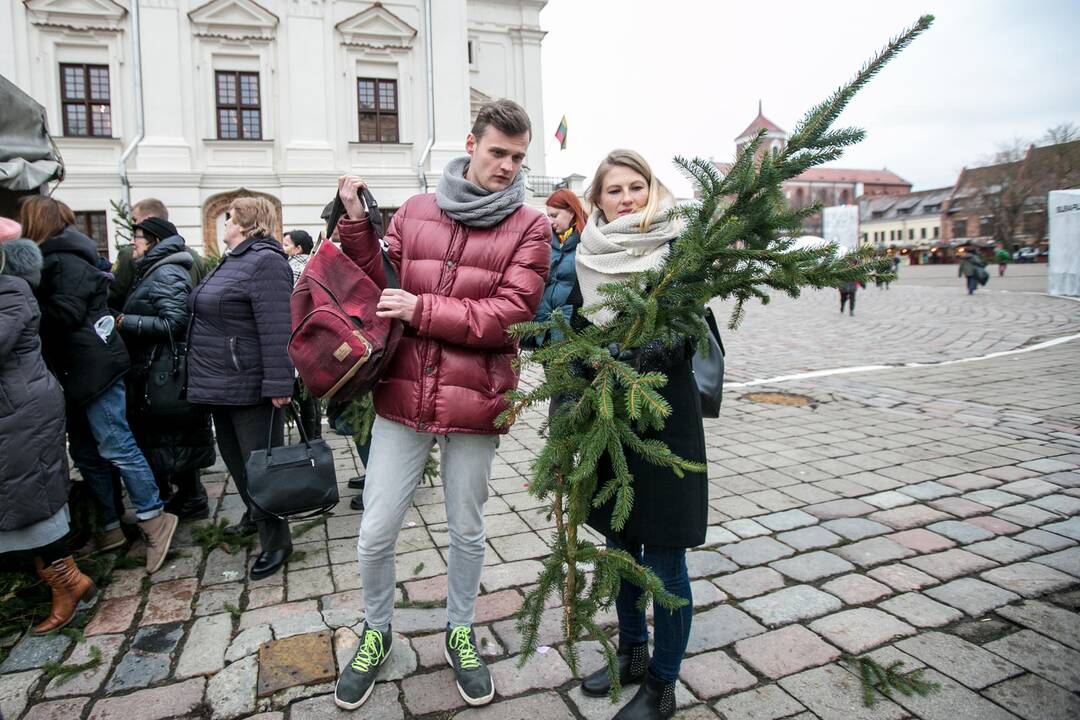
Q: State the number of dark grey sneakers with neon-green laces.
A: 2